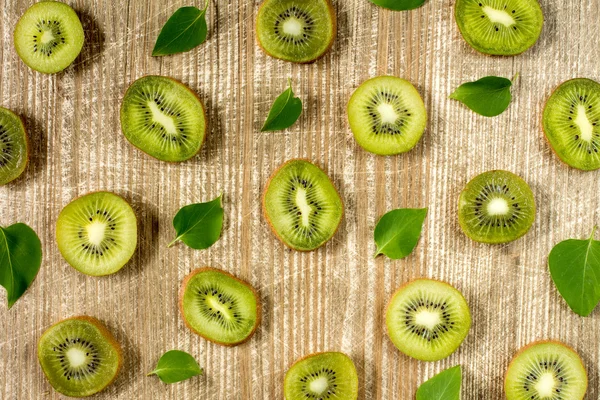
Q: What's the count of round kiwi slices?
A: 15